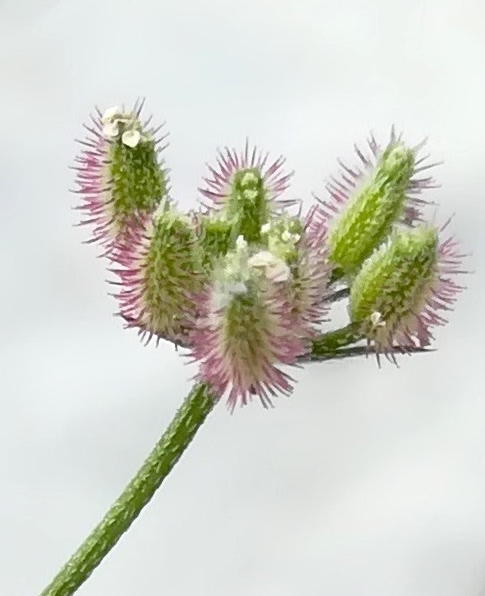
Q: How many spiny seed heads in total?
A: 7